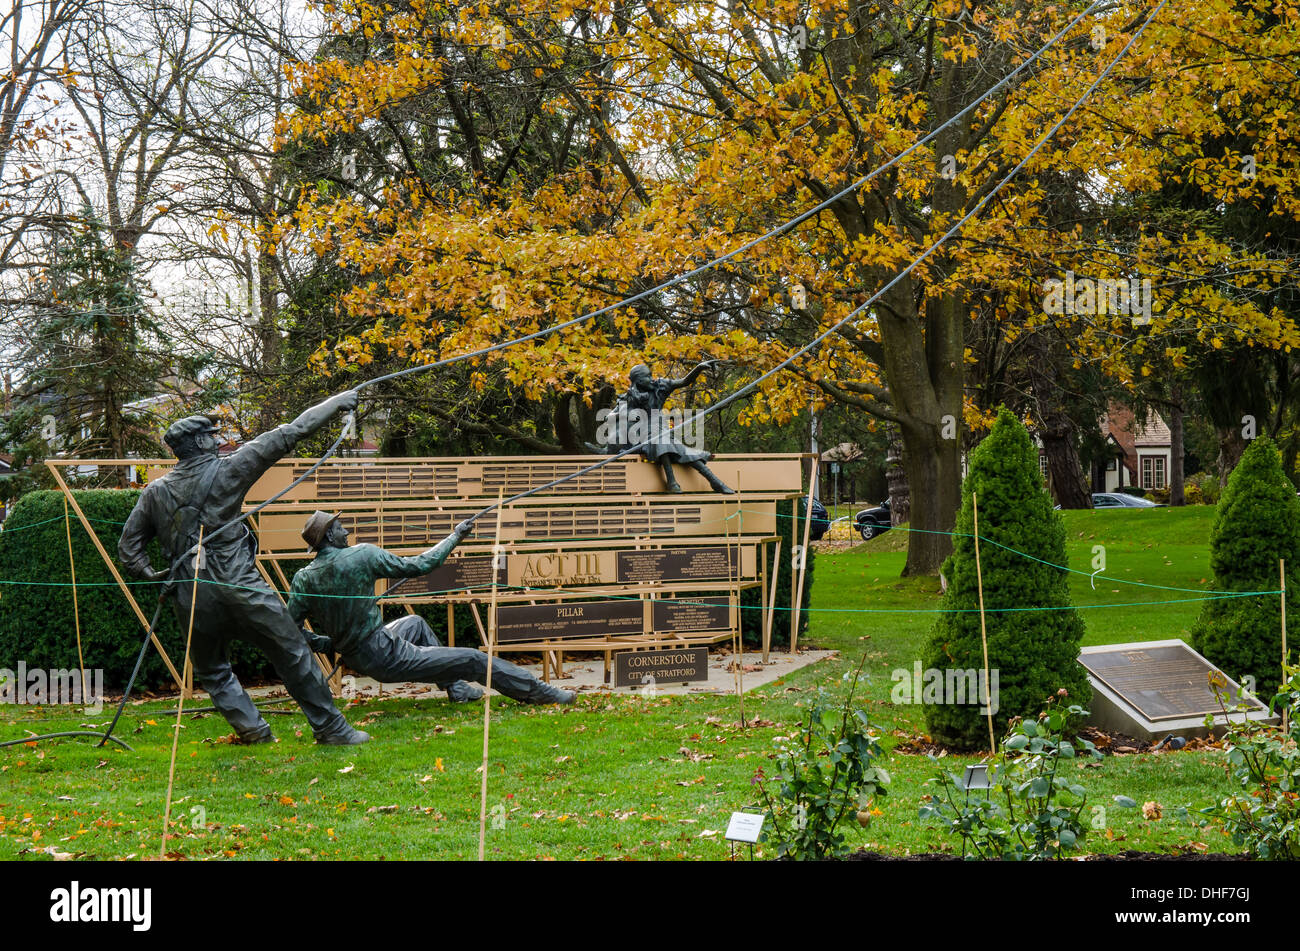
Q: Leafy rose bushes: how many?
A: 3